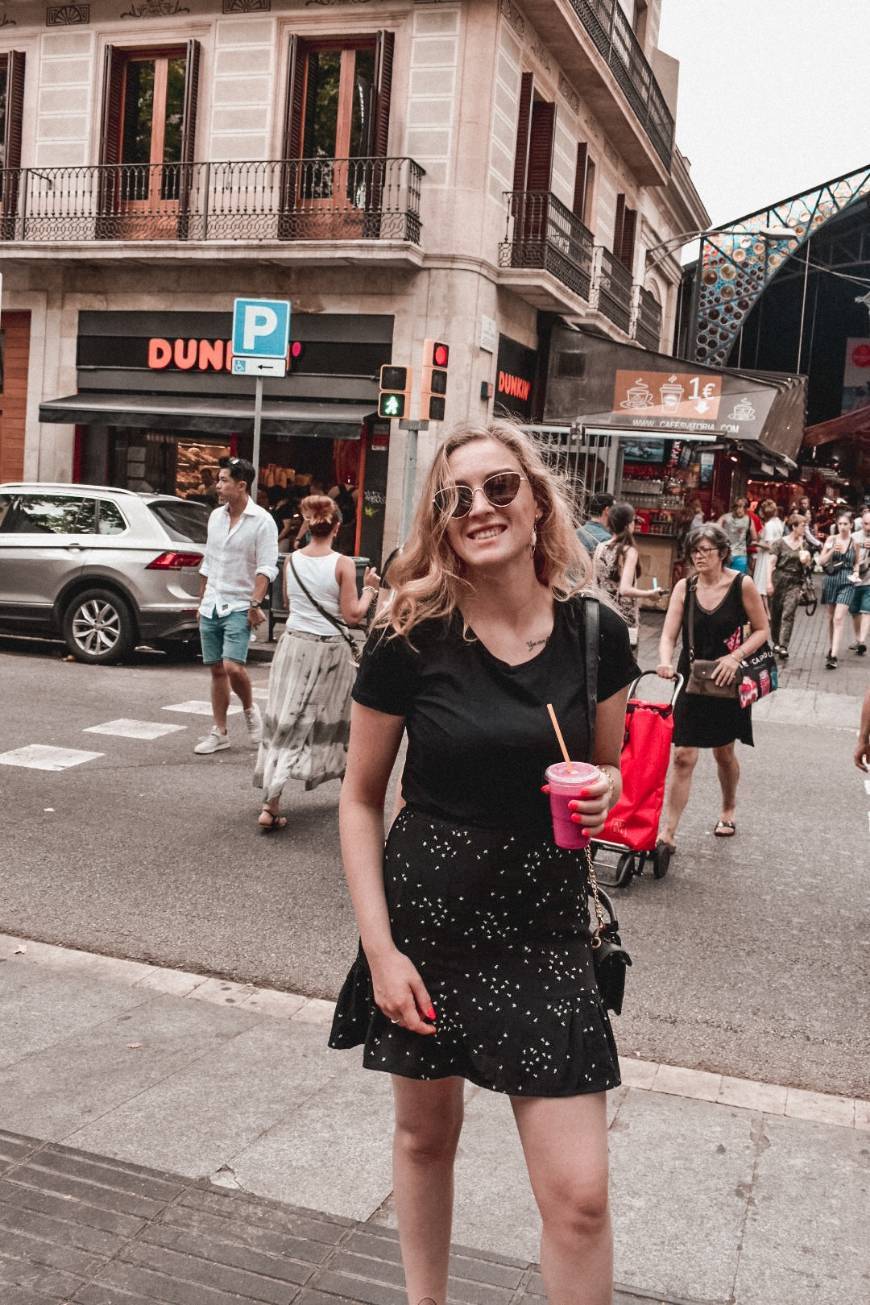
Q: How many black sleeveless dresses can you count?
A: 1